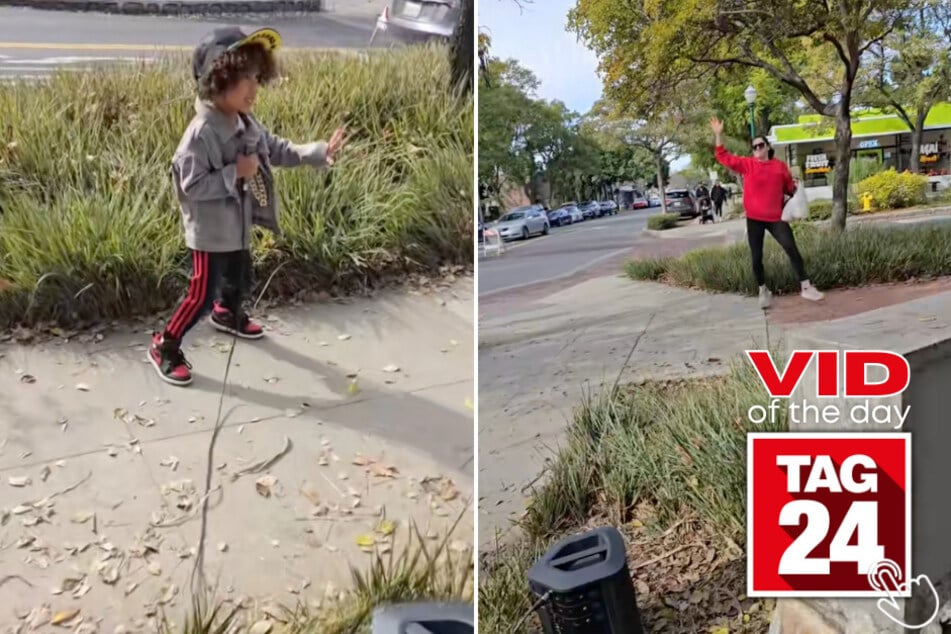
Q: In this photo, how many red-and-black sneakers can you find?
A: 2